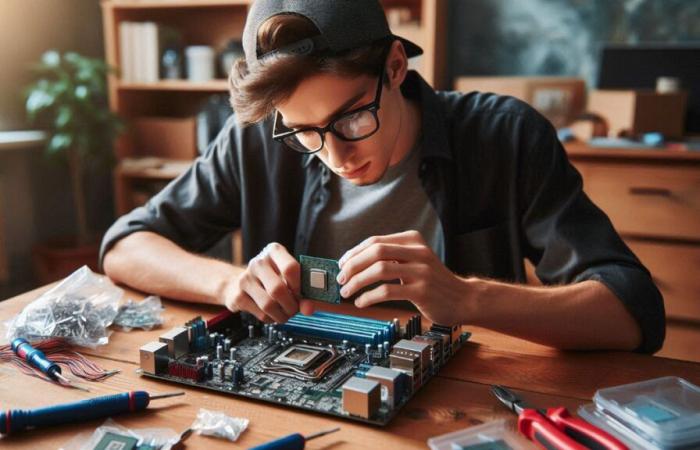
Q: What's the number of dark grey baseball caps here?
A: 1